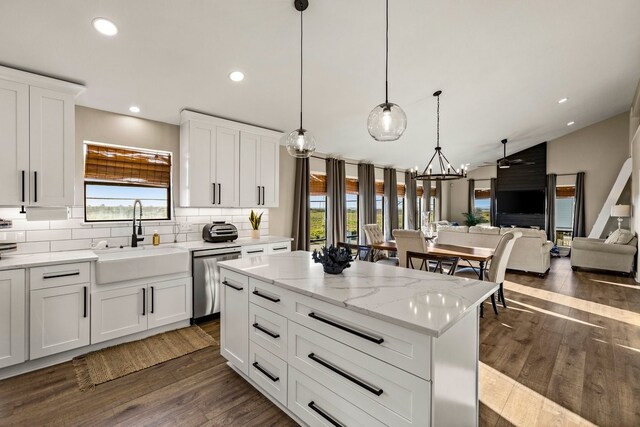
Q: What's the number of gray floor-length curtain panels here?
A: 11